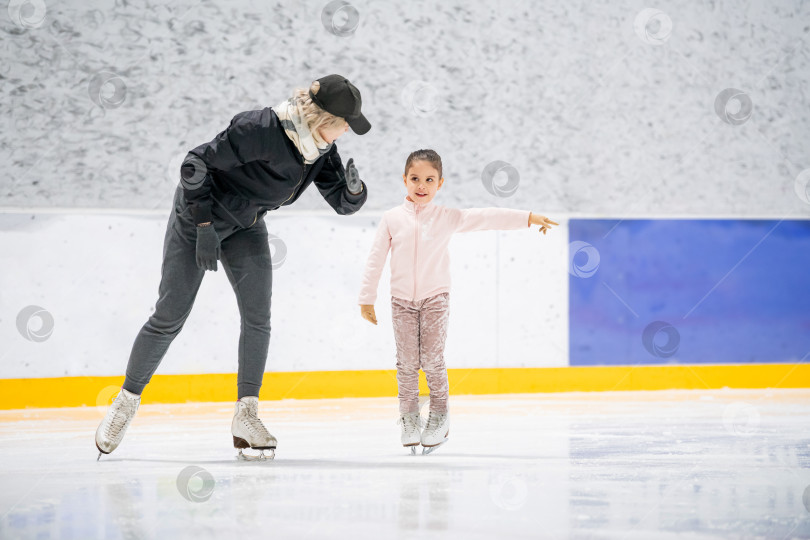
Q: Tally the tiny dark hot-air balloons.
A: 0